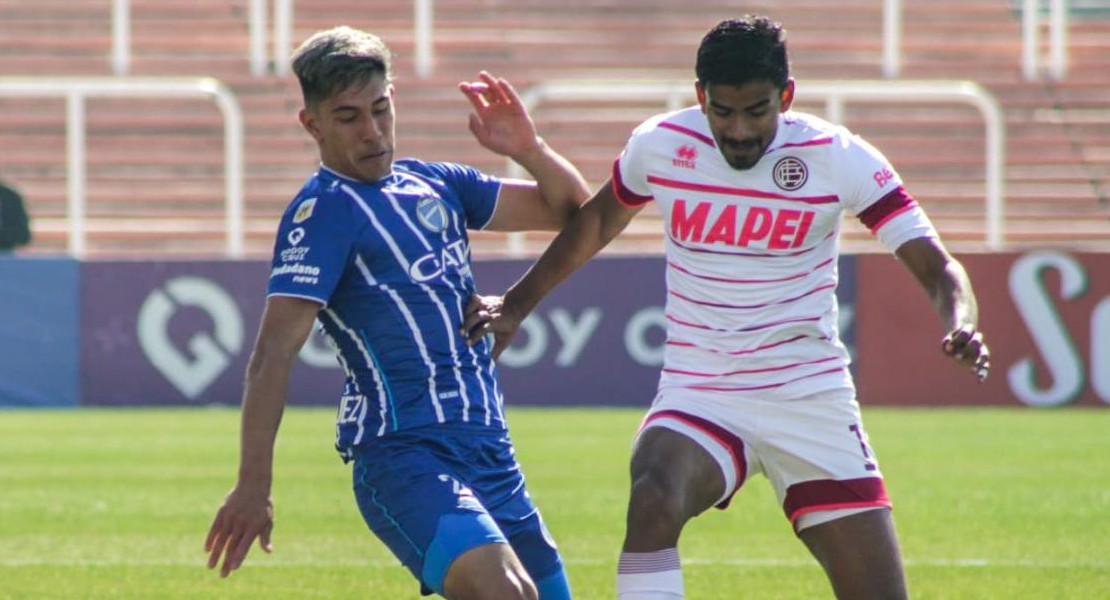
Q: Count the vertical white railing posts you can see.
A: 13